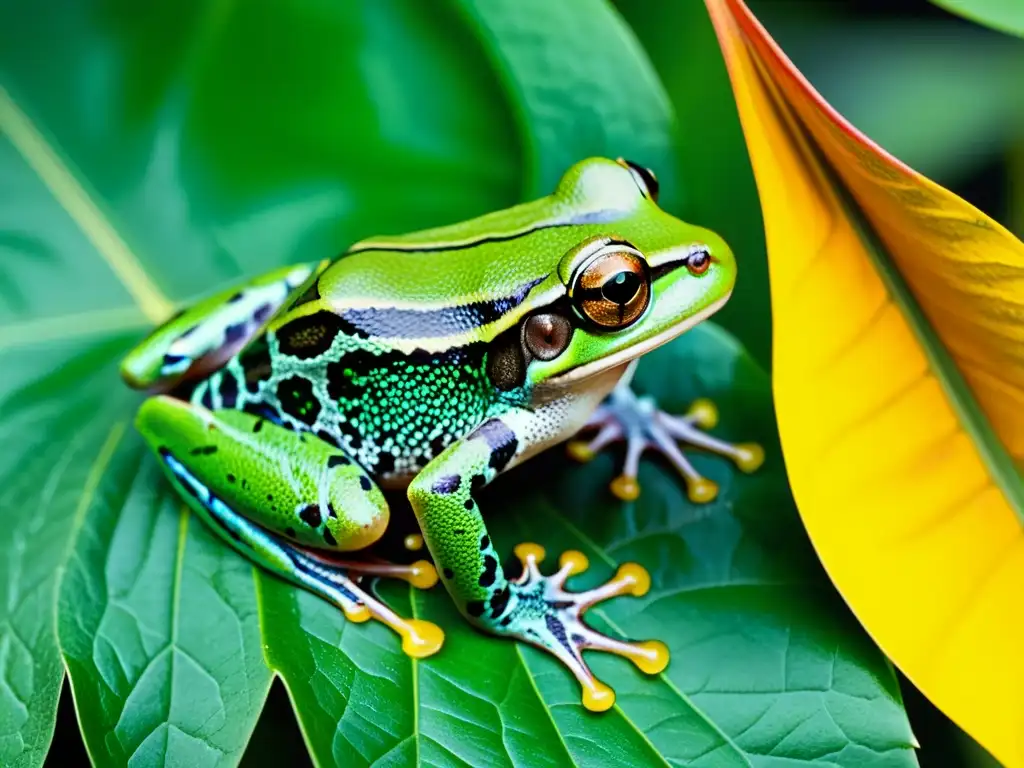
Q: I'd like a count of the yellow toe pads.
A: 14